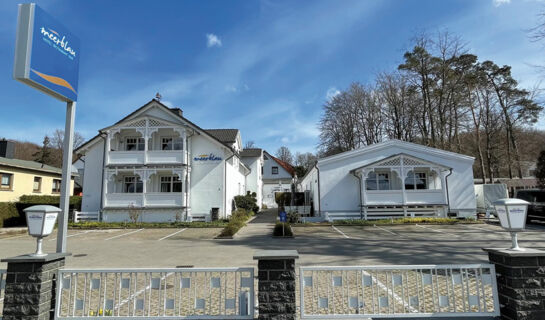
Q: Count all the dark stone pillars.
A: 3